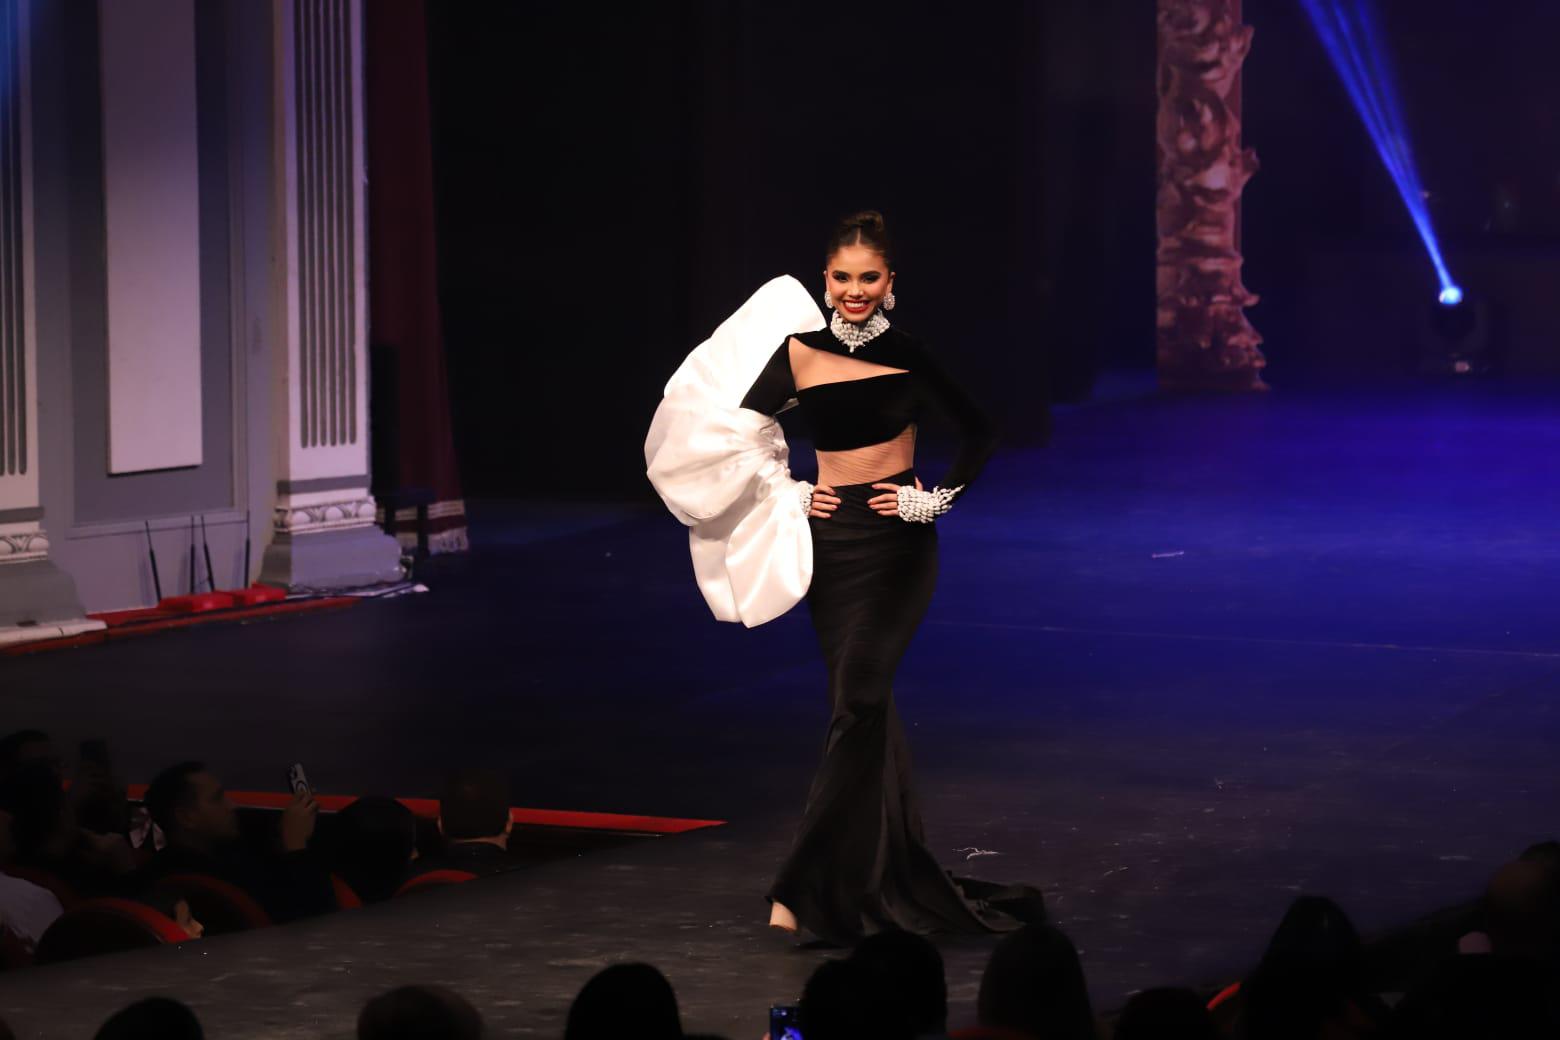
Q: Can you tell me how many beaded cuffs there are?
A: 2